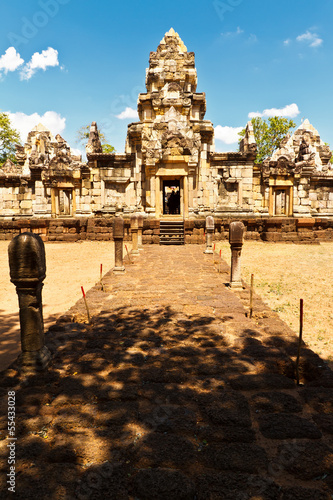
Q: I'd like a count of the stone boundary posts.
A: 6